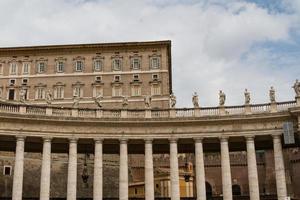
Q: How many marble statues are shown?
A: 12